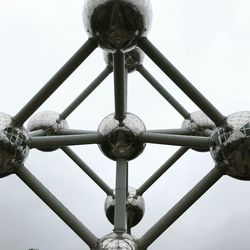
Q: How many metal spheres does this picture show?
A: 9